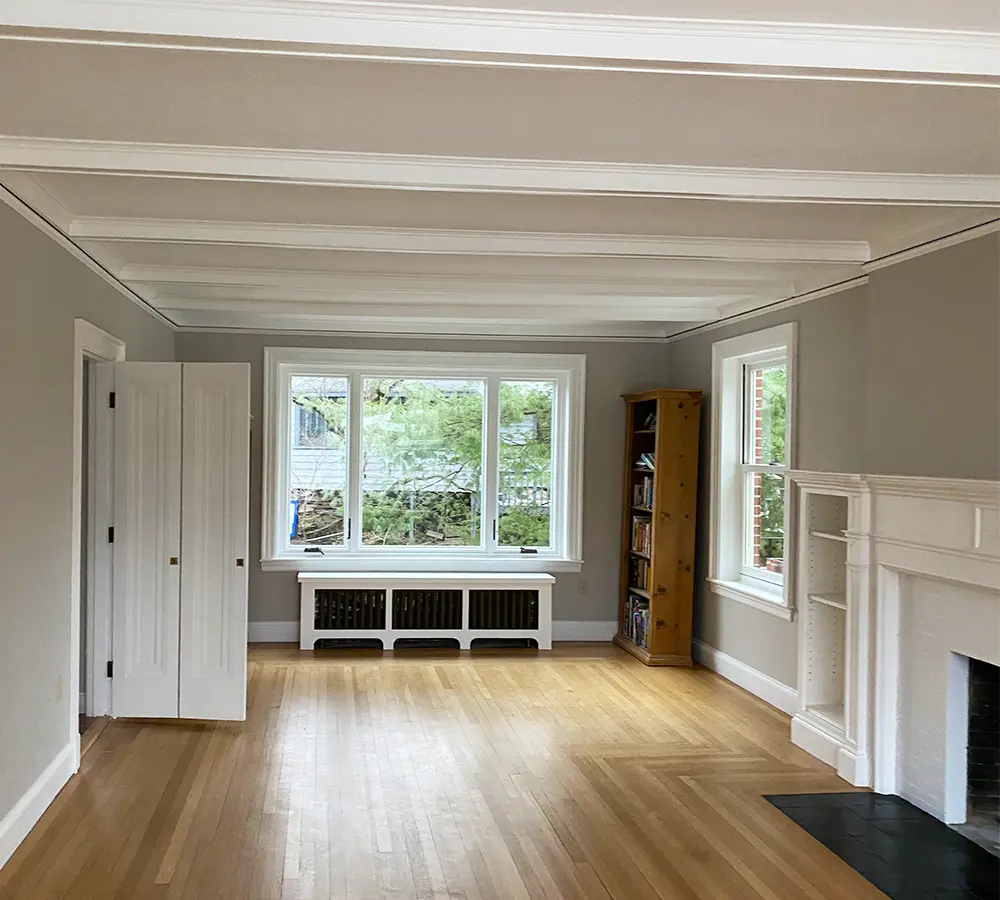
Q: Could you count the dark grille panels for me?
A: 3